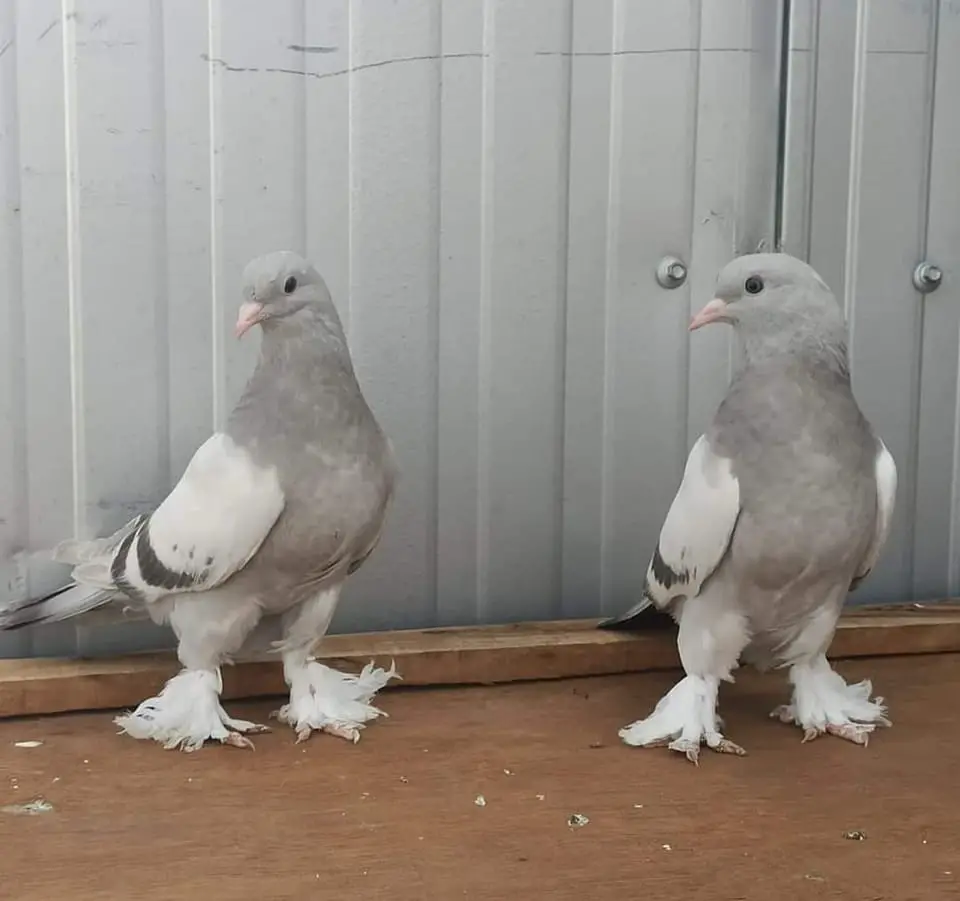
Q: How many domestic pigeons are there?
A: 2